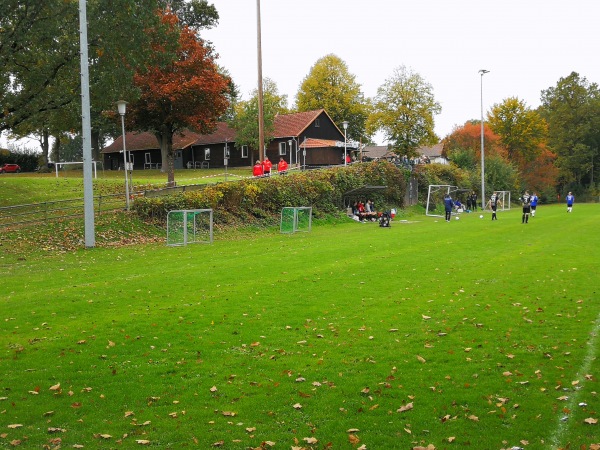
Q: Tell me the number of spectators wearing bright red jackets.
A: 3